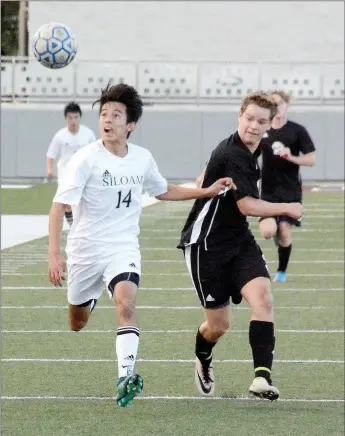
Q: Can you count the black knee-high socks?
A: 3